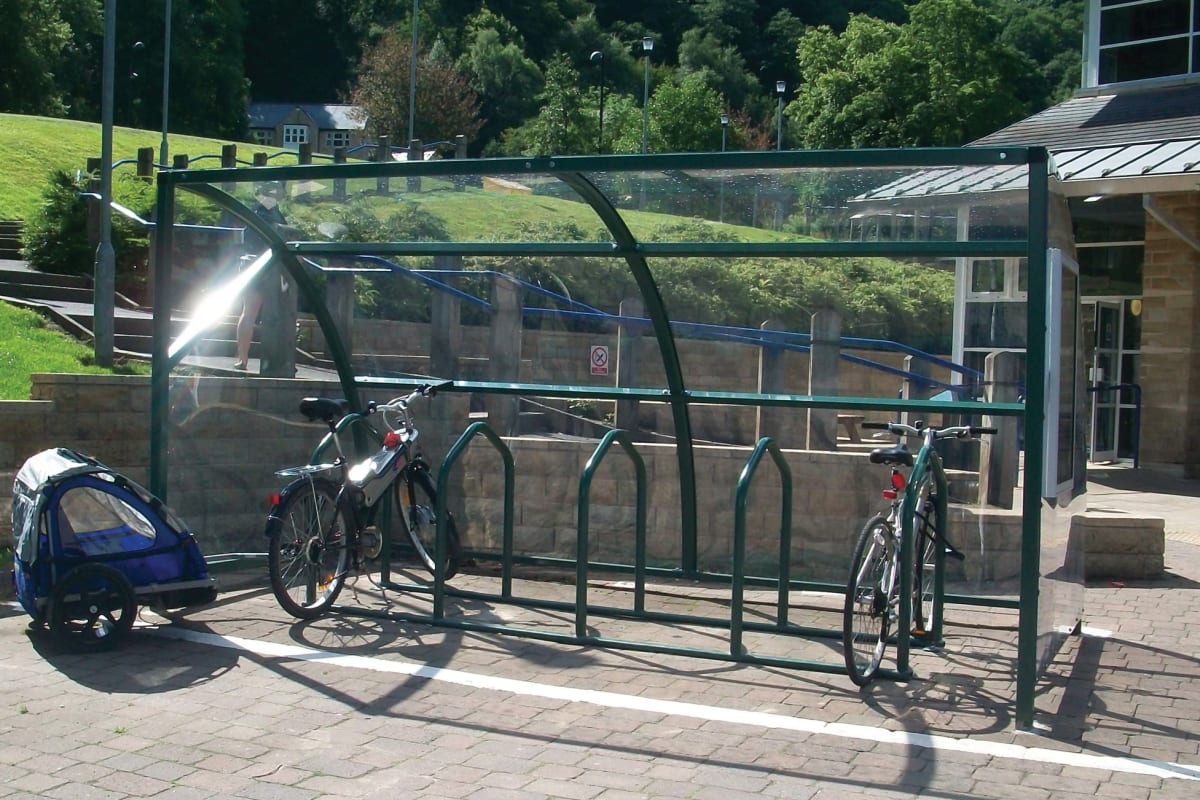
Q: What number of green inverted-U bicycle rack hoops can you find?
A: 5